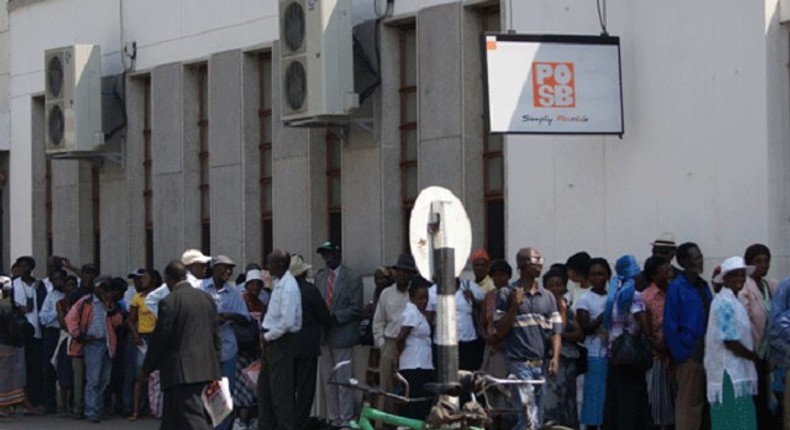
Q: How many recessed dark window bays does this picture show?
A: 8